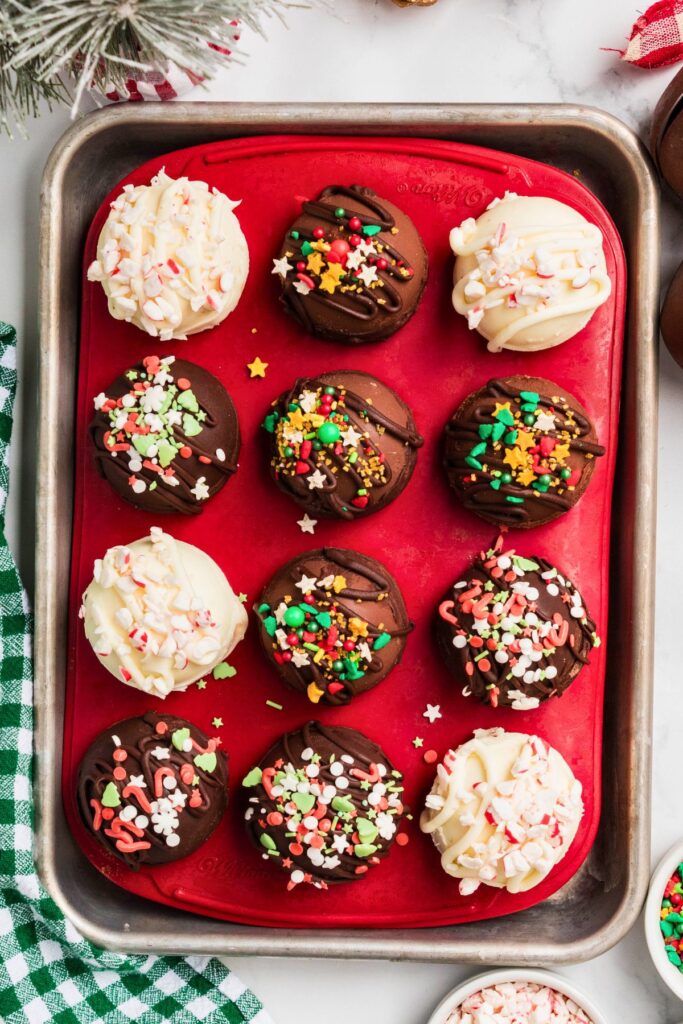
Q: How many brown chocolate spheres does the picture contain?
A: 8